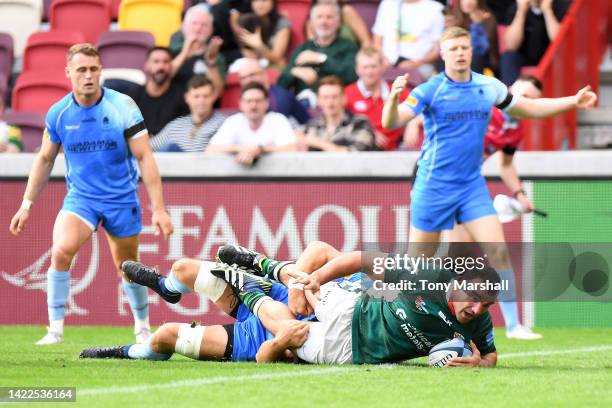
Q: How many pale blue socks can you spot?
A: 5